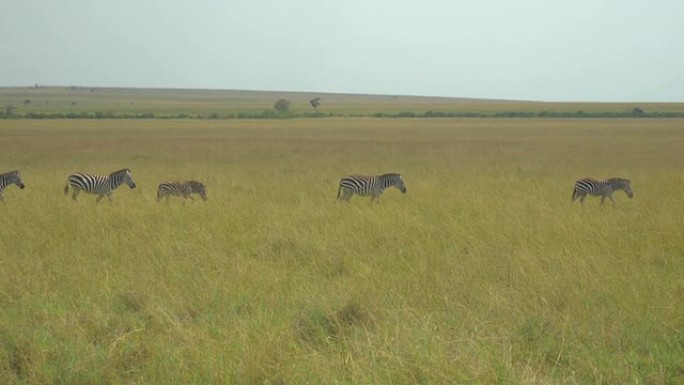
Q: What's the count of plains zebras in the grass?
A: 5